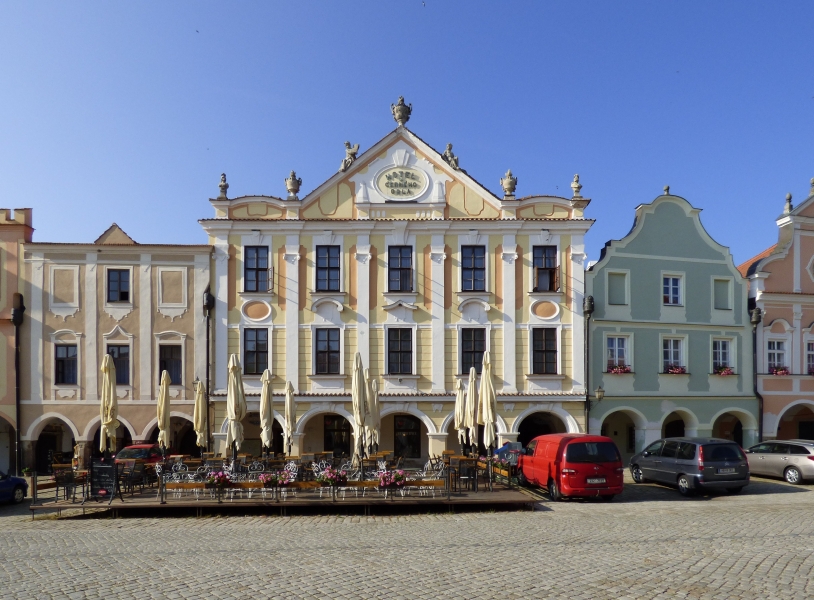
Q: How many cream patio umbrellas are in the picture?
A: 12